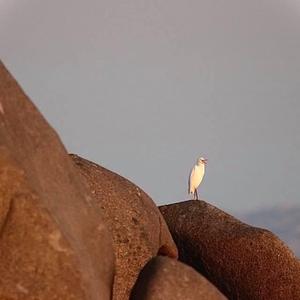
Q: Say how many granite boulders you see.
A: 4